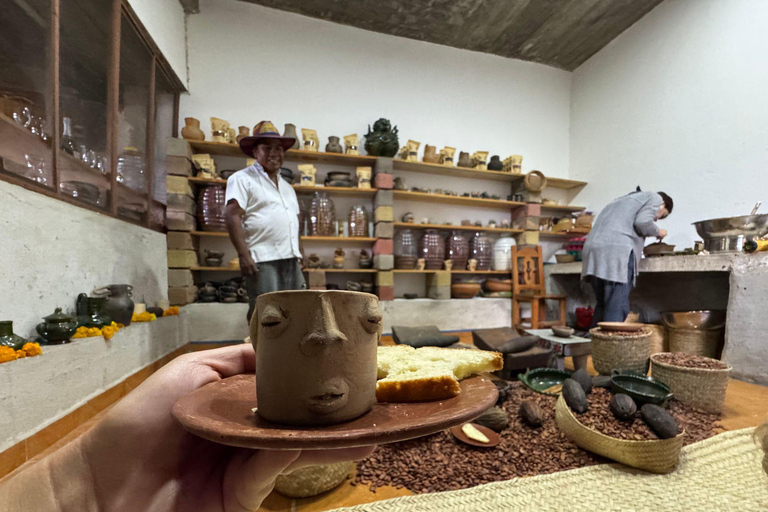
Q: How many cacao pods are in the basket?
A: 4